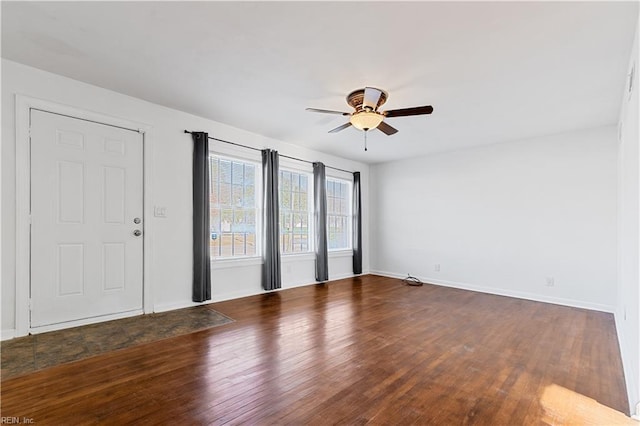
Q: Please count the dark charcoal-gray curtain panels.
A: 4